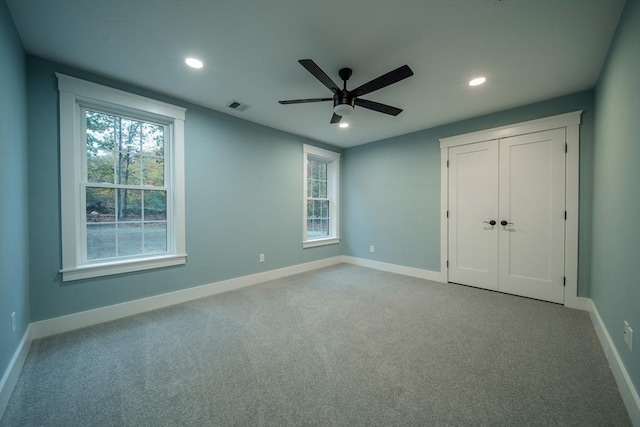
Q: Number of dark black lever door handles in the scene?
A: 2